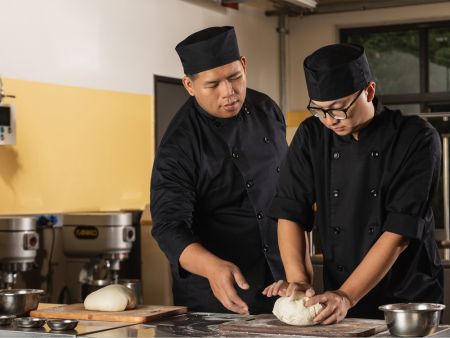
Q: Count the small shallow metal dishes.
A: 3